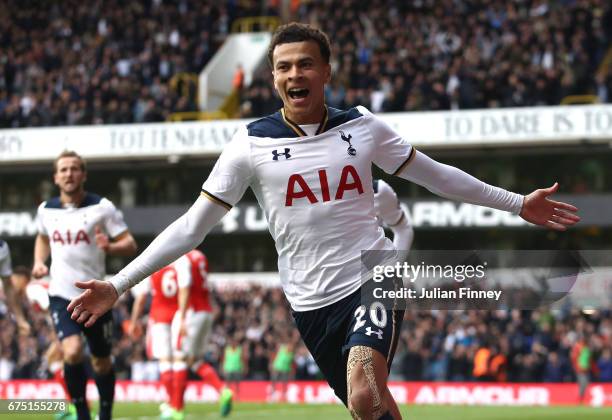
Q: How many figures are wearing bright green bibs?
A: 3